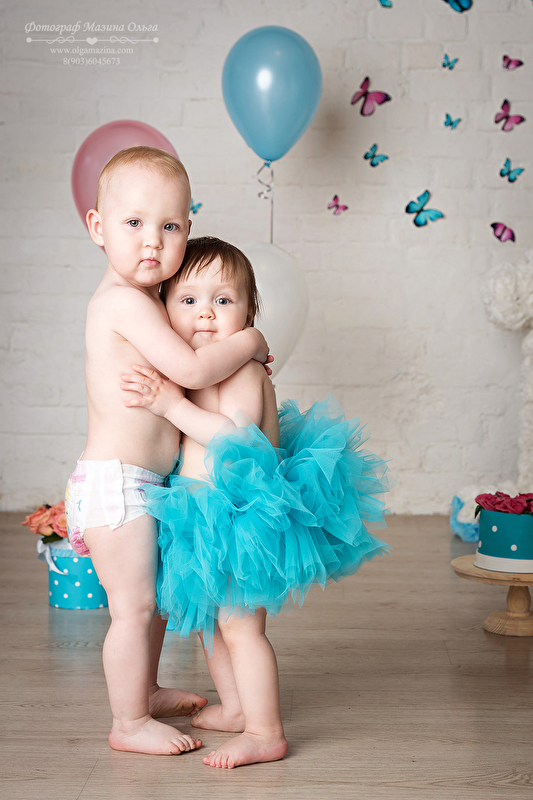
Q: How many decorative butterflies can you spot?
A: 13